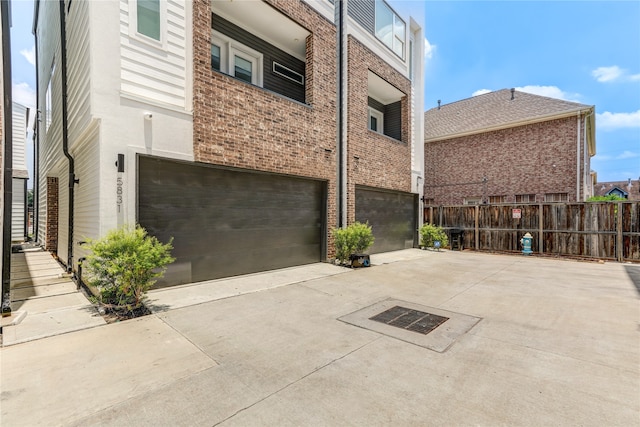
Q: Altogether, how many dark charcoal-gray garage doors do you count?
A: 2